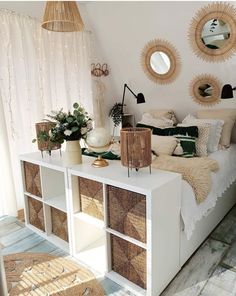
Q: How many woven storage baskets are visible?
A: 6